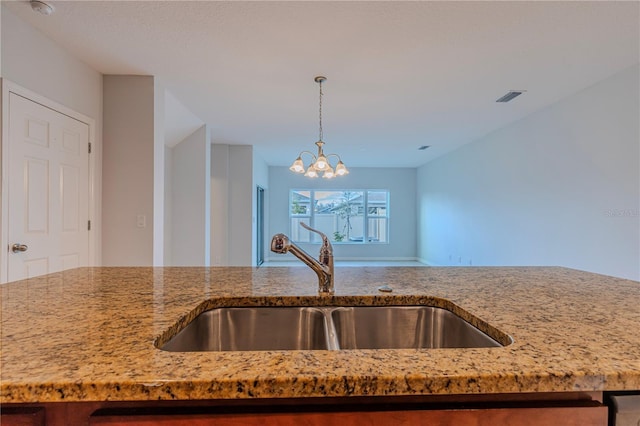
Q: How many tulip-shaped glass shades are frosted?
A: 5